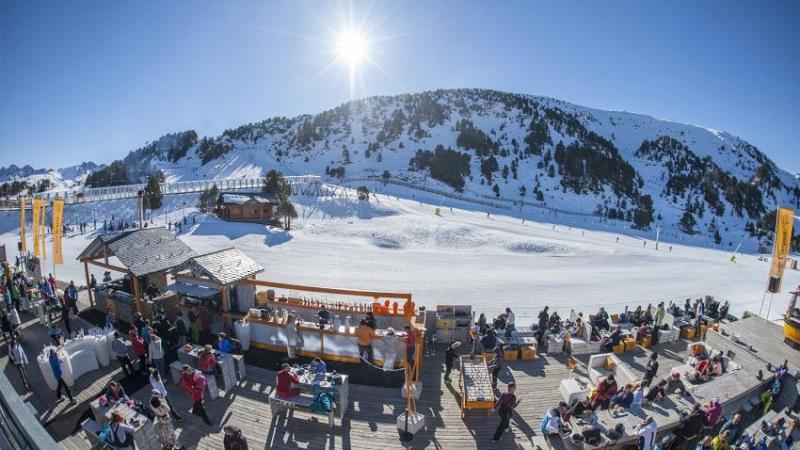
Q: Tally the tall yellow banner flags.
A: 5